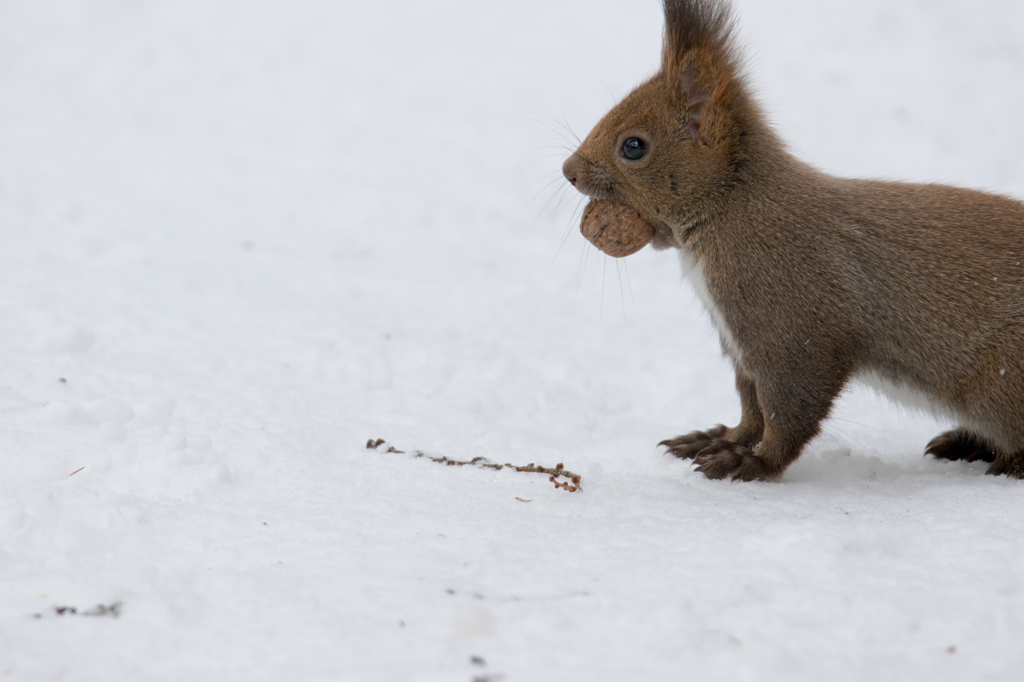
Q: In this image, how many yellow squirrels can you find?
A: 0